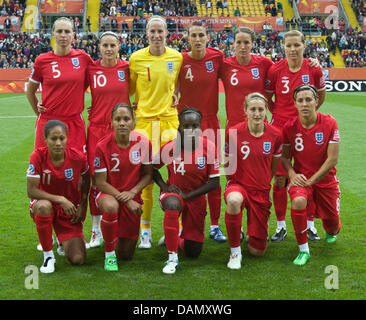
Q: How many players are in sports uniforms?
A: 11